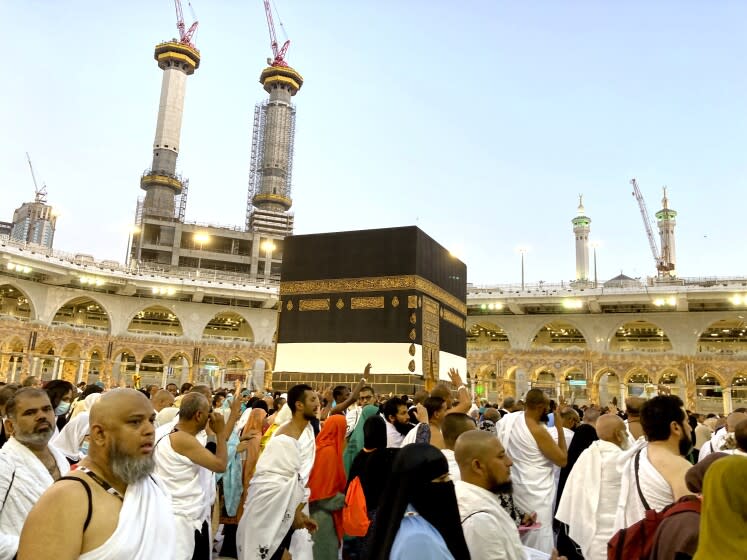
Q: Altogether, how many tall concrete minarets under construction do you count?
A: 2